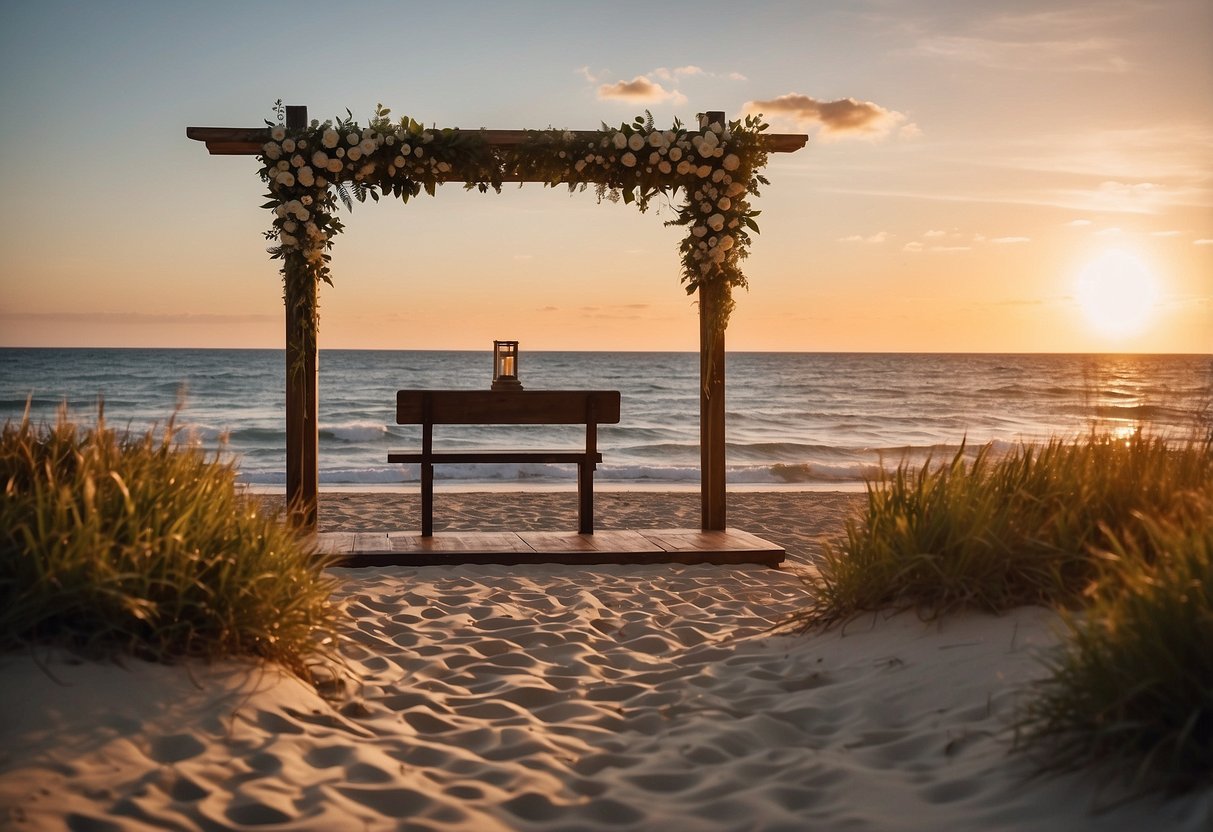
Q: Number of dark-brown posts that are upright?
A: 2